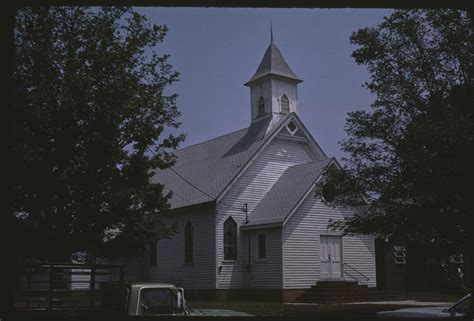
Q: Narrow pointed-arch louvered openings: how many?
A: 2